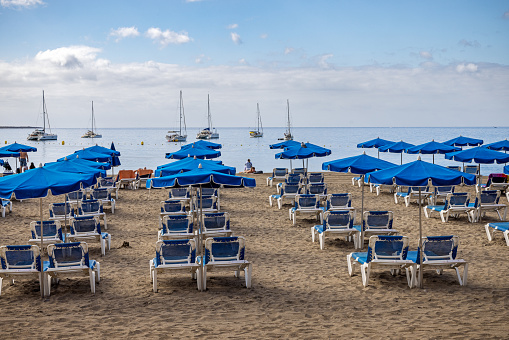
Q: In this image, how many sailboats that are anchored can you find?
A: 6